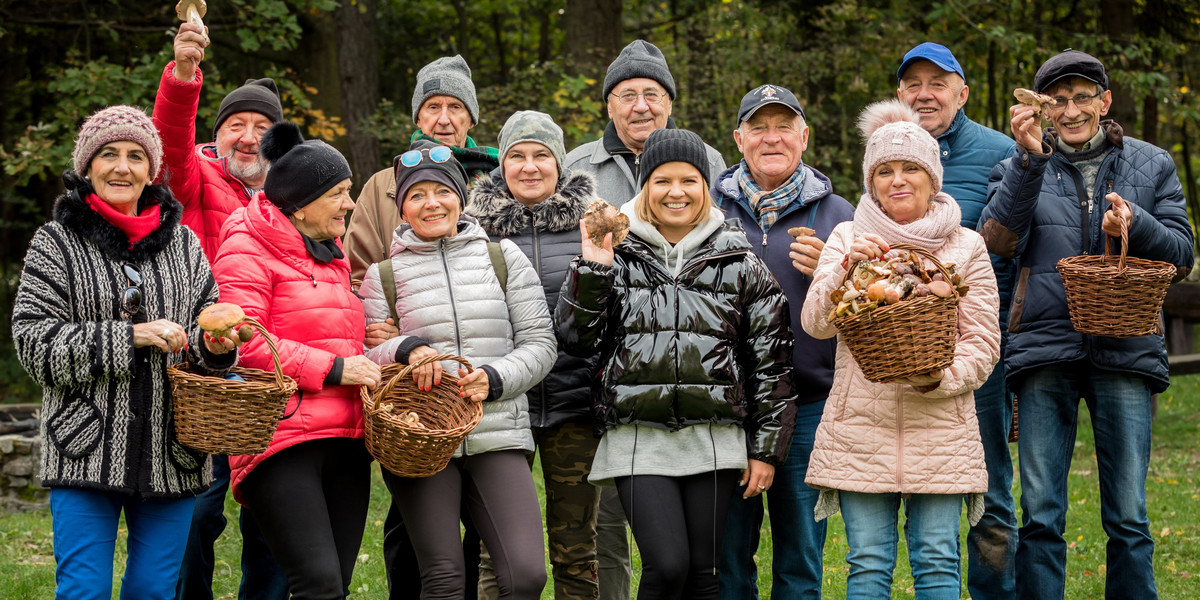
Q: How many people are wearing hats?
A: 12